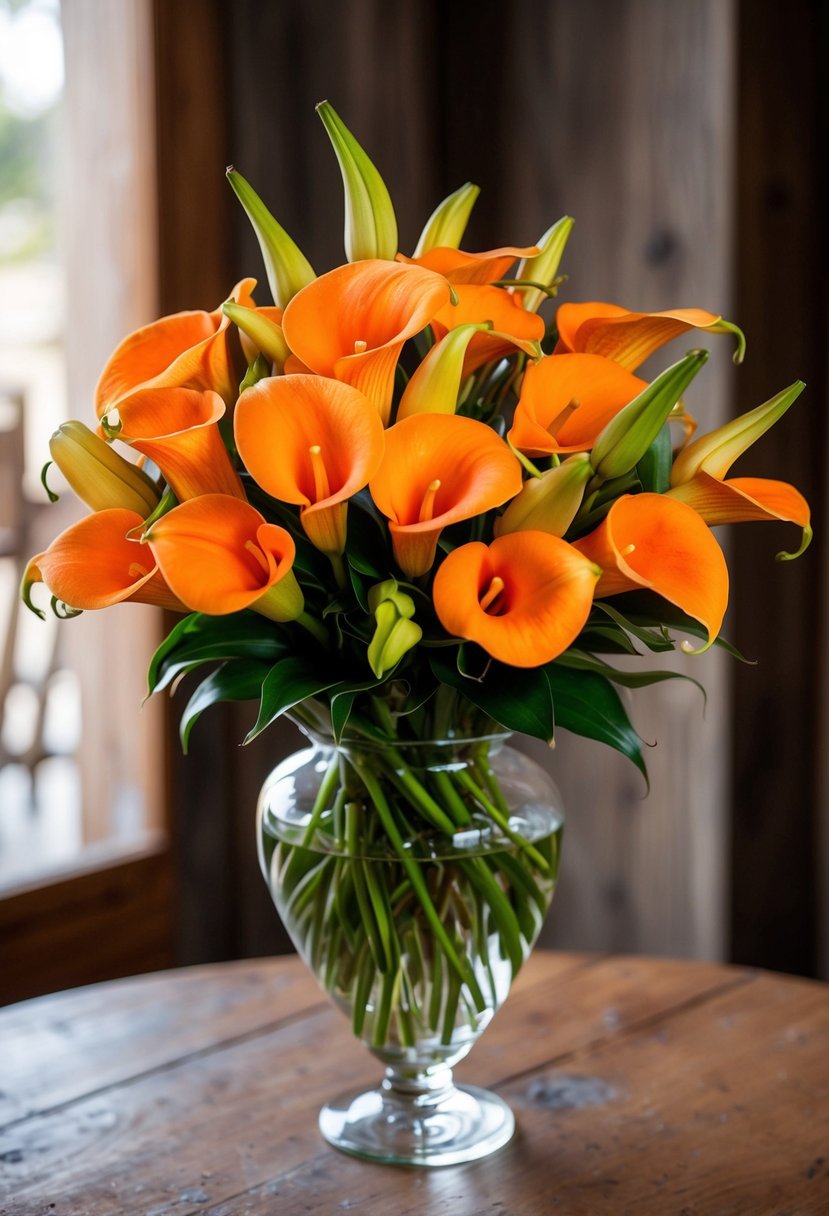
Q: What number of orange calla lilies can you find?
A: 14